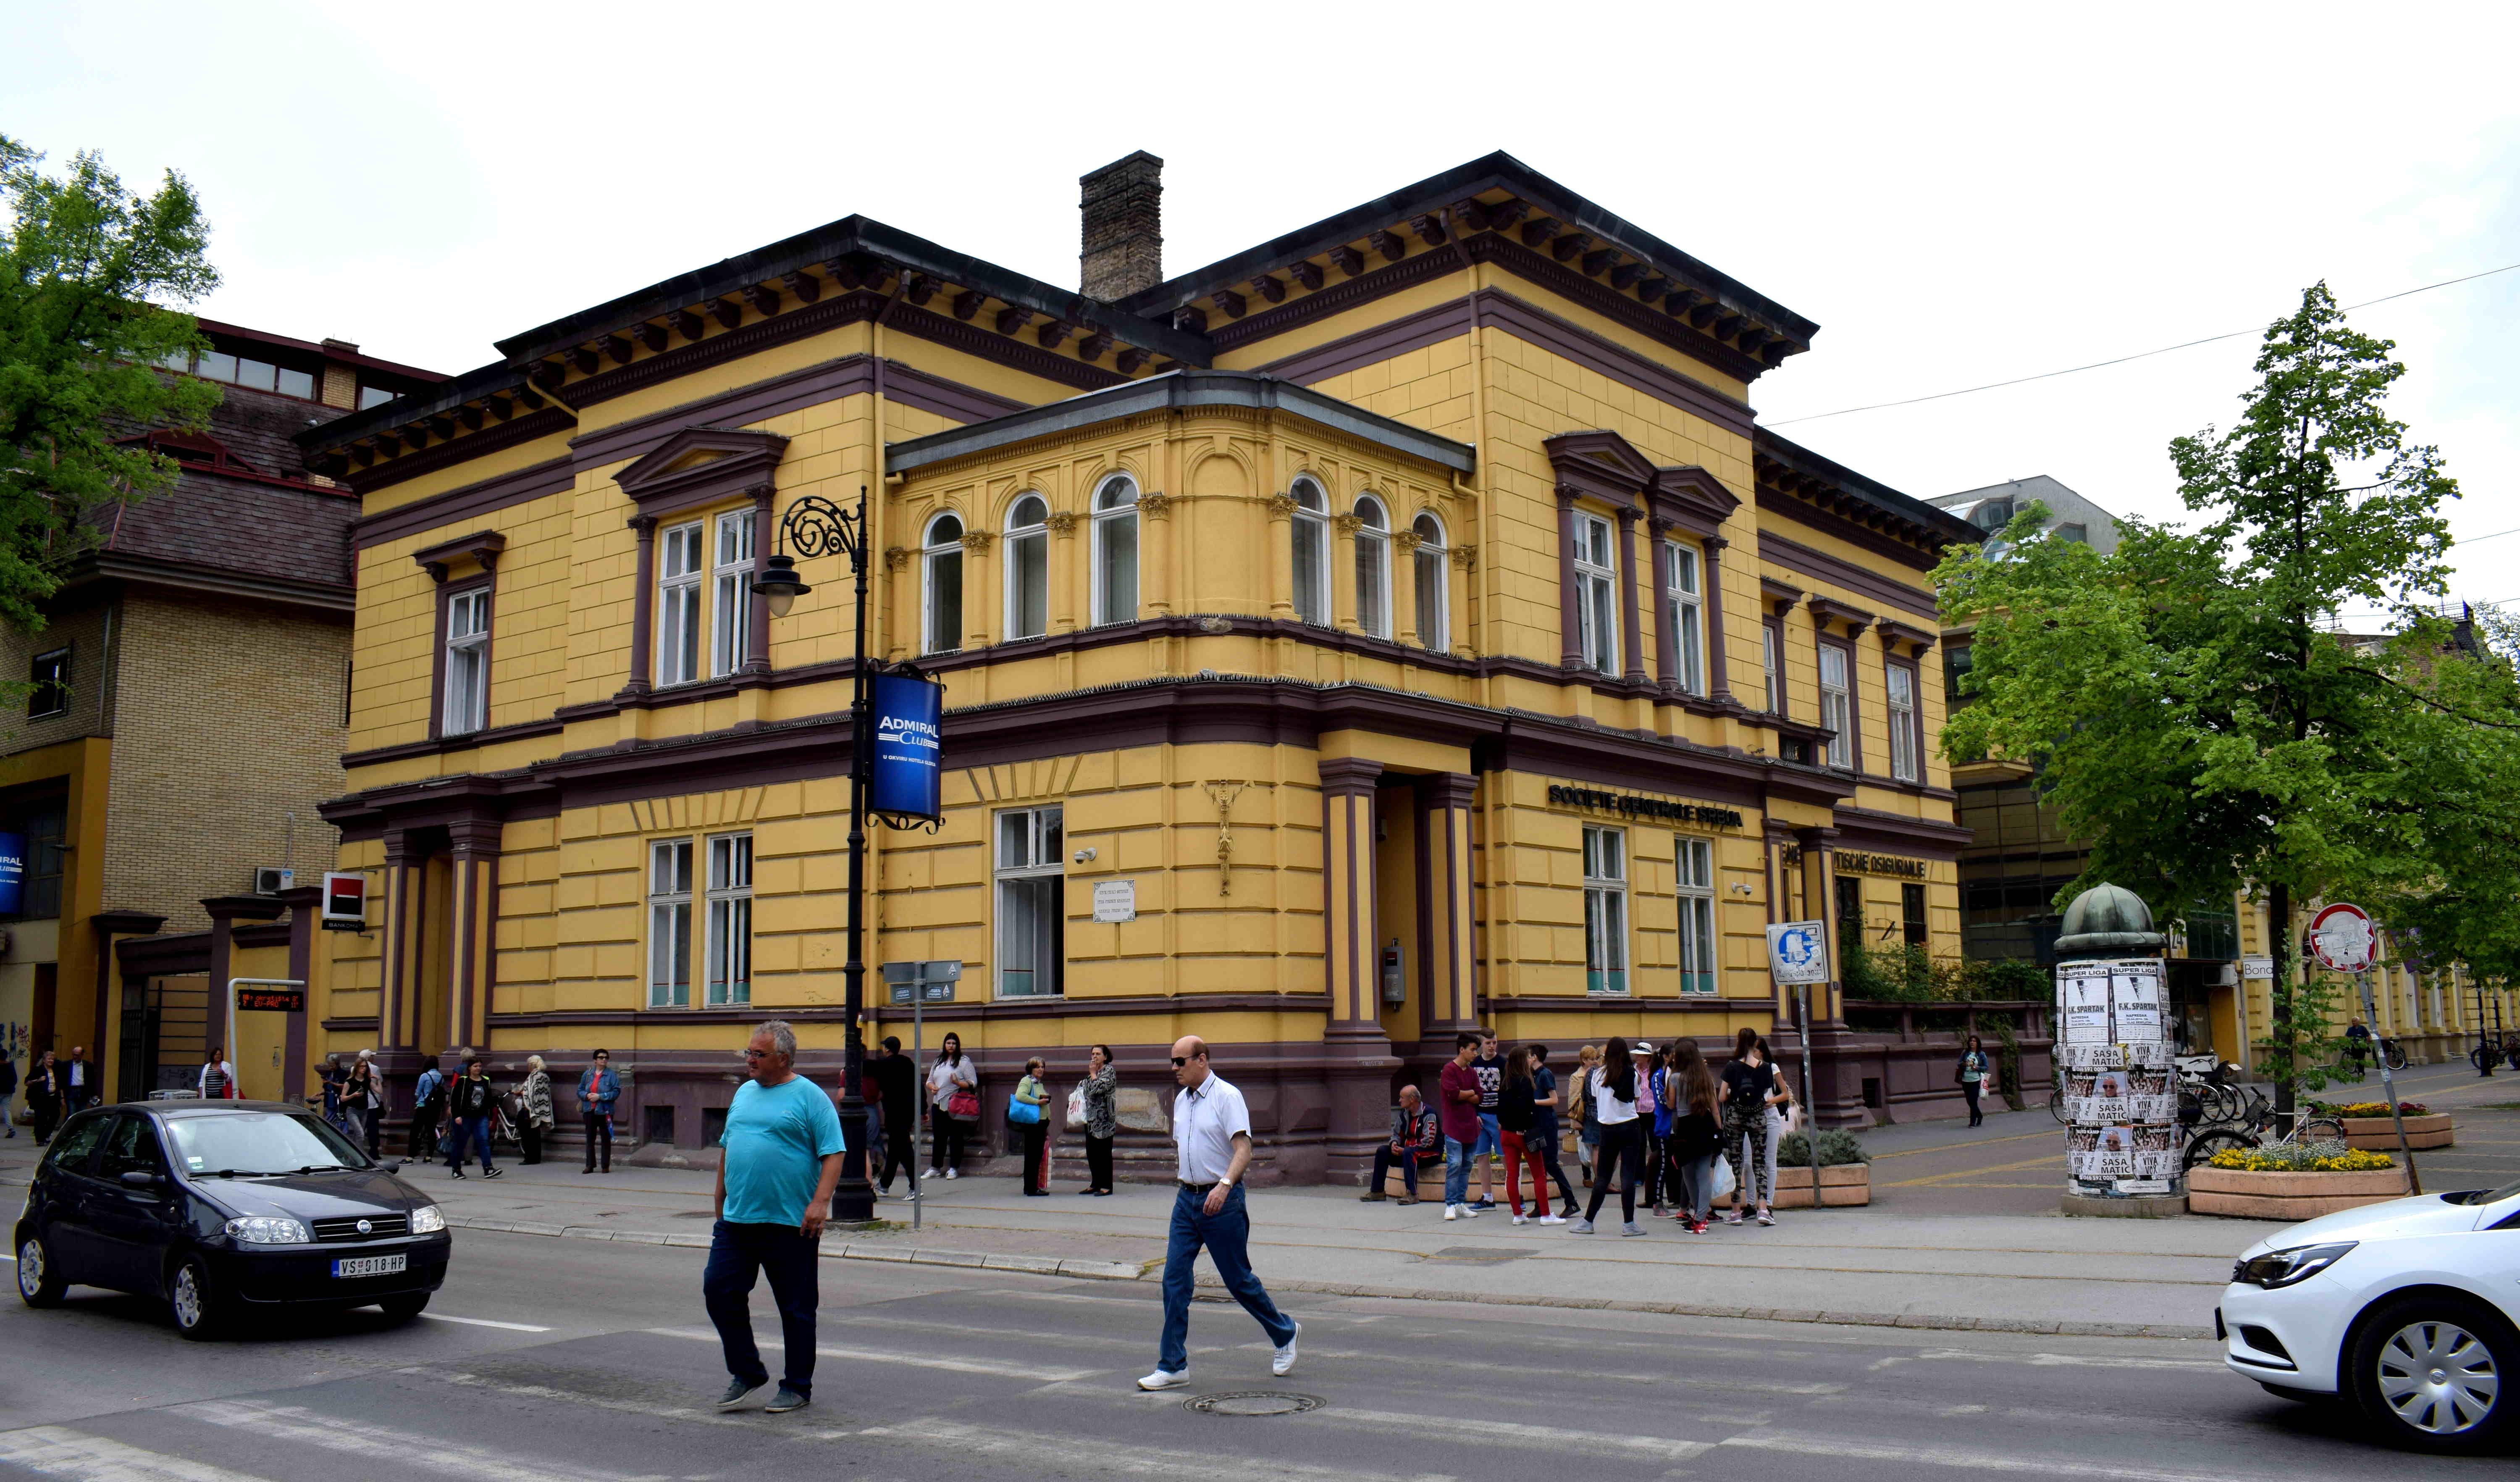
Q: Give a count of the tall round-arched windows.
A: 6